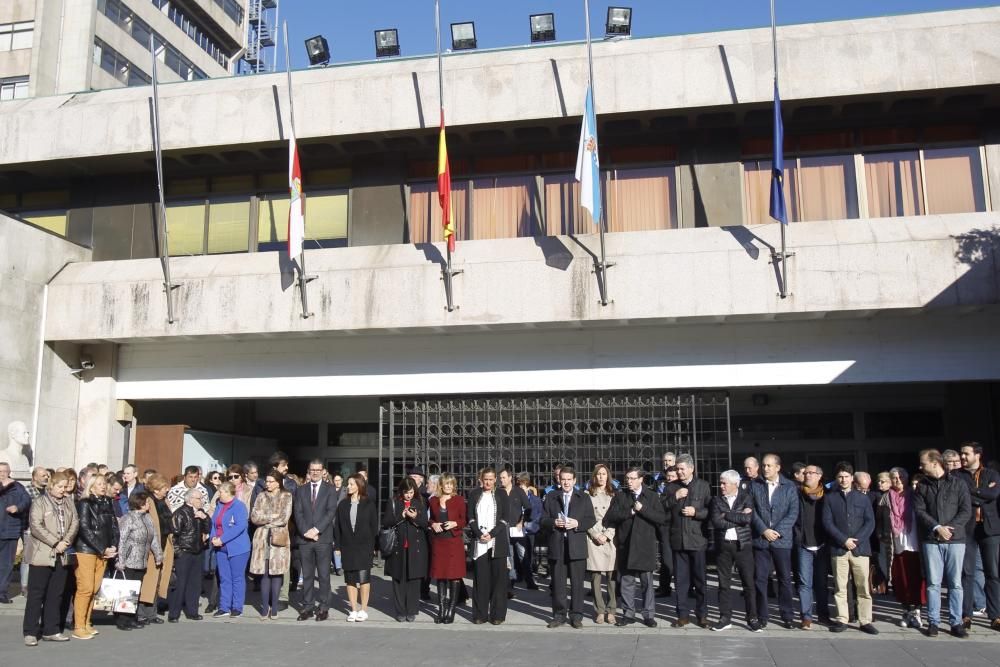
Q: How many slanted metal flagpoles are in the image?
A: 5